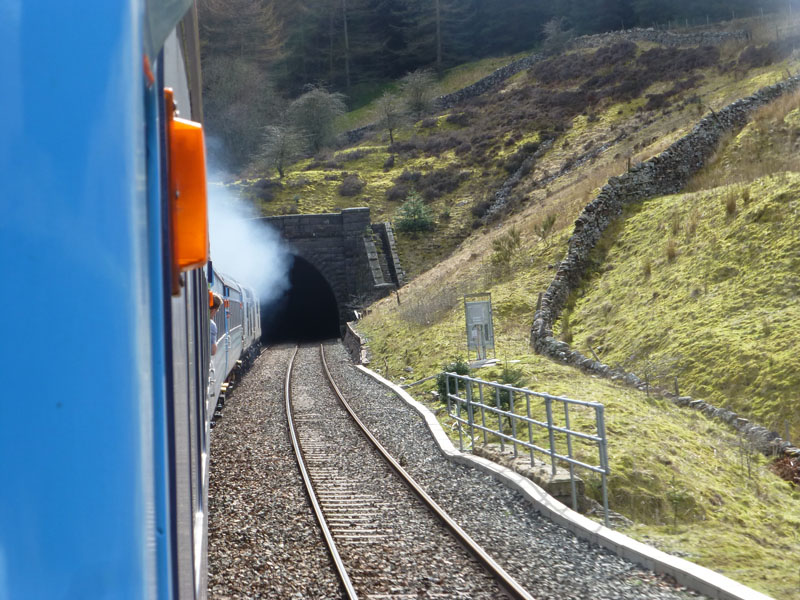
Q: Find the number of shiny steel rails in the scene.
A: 2